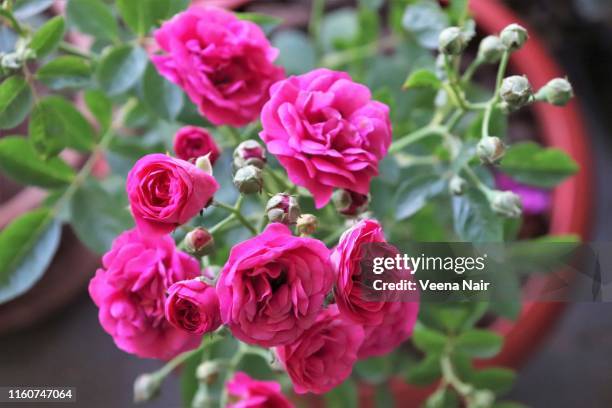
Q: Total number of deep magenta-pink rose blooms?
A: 11